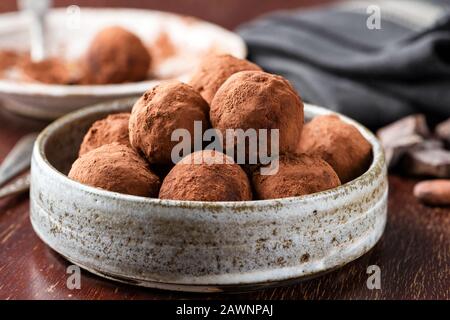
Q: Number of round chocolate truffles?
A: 9